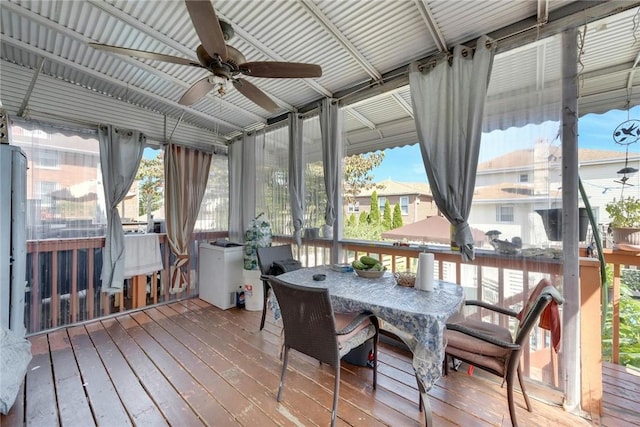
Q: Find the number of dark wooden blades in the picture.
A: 5